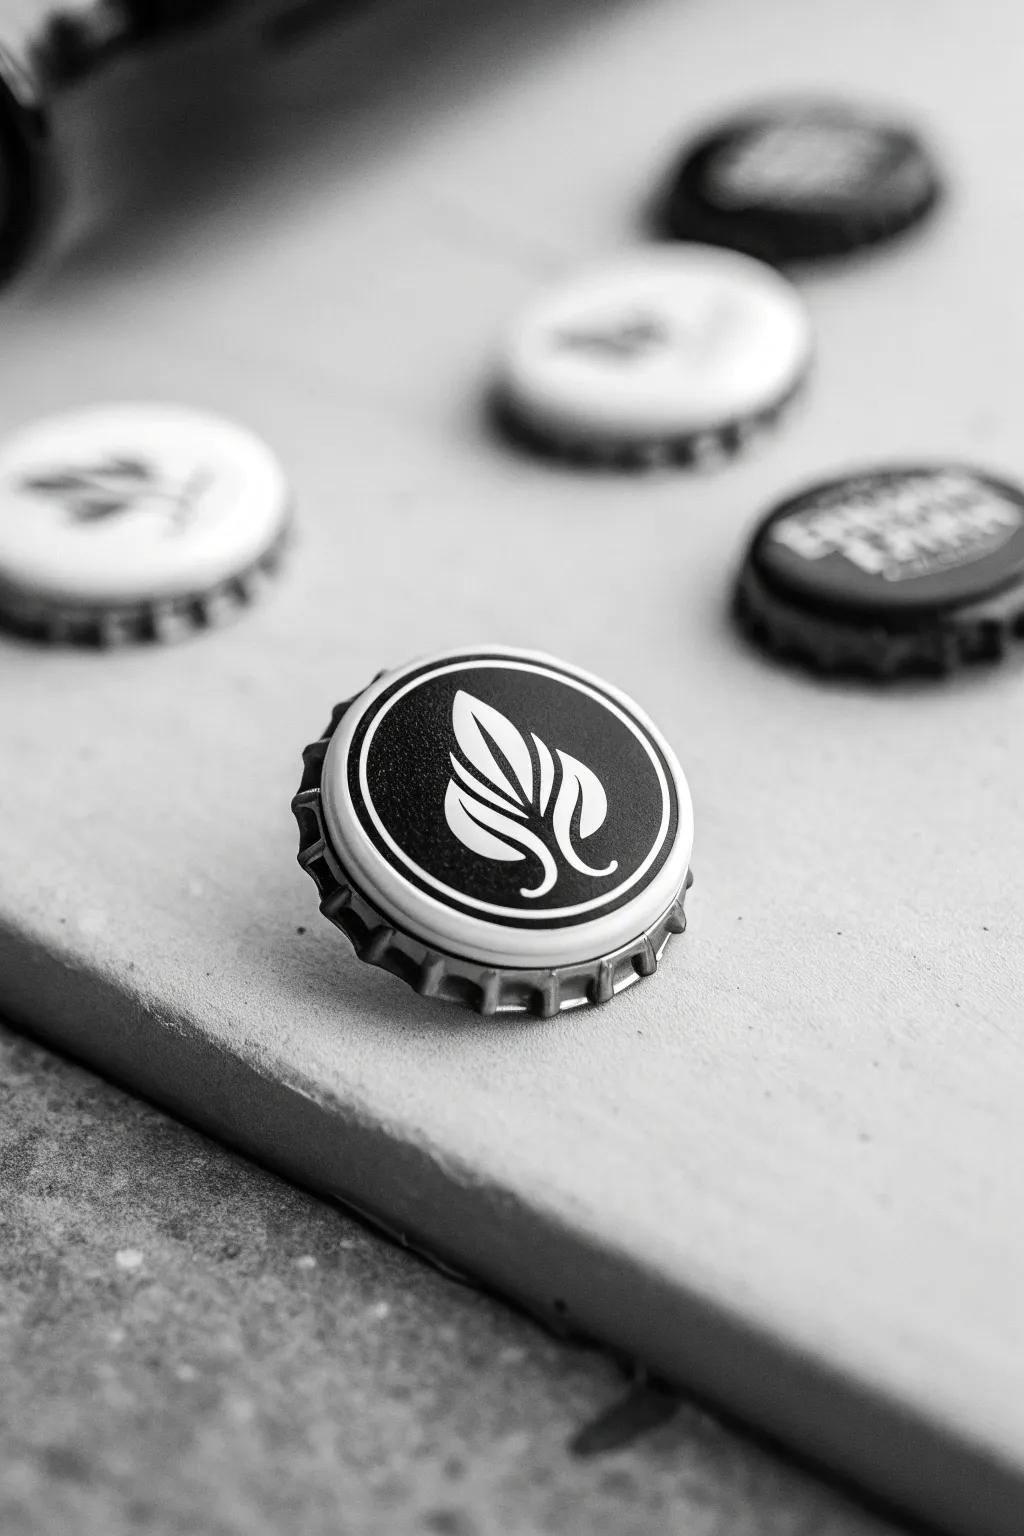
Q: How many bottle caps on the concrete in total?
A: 5